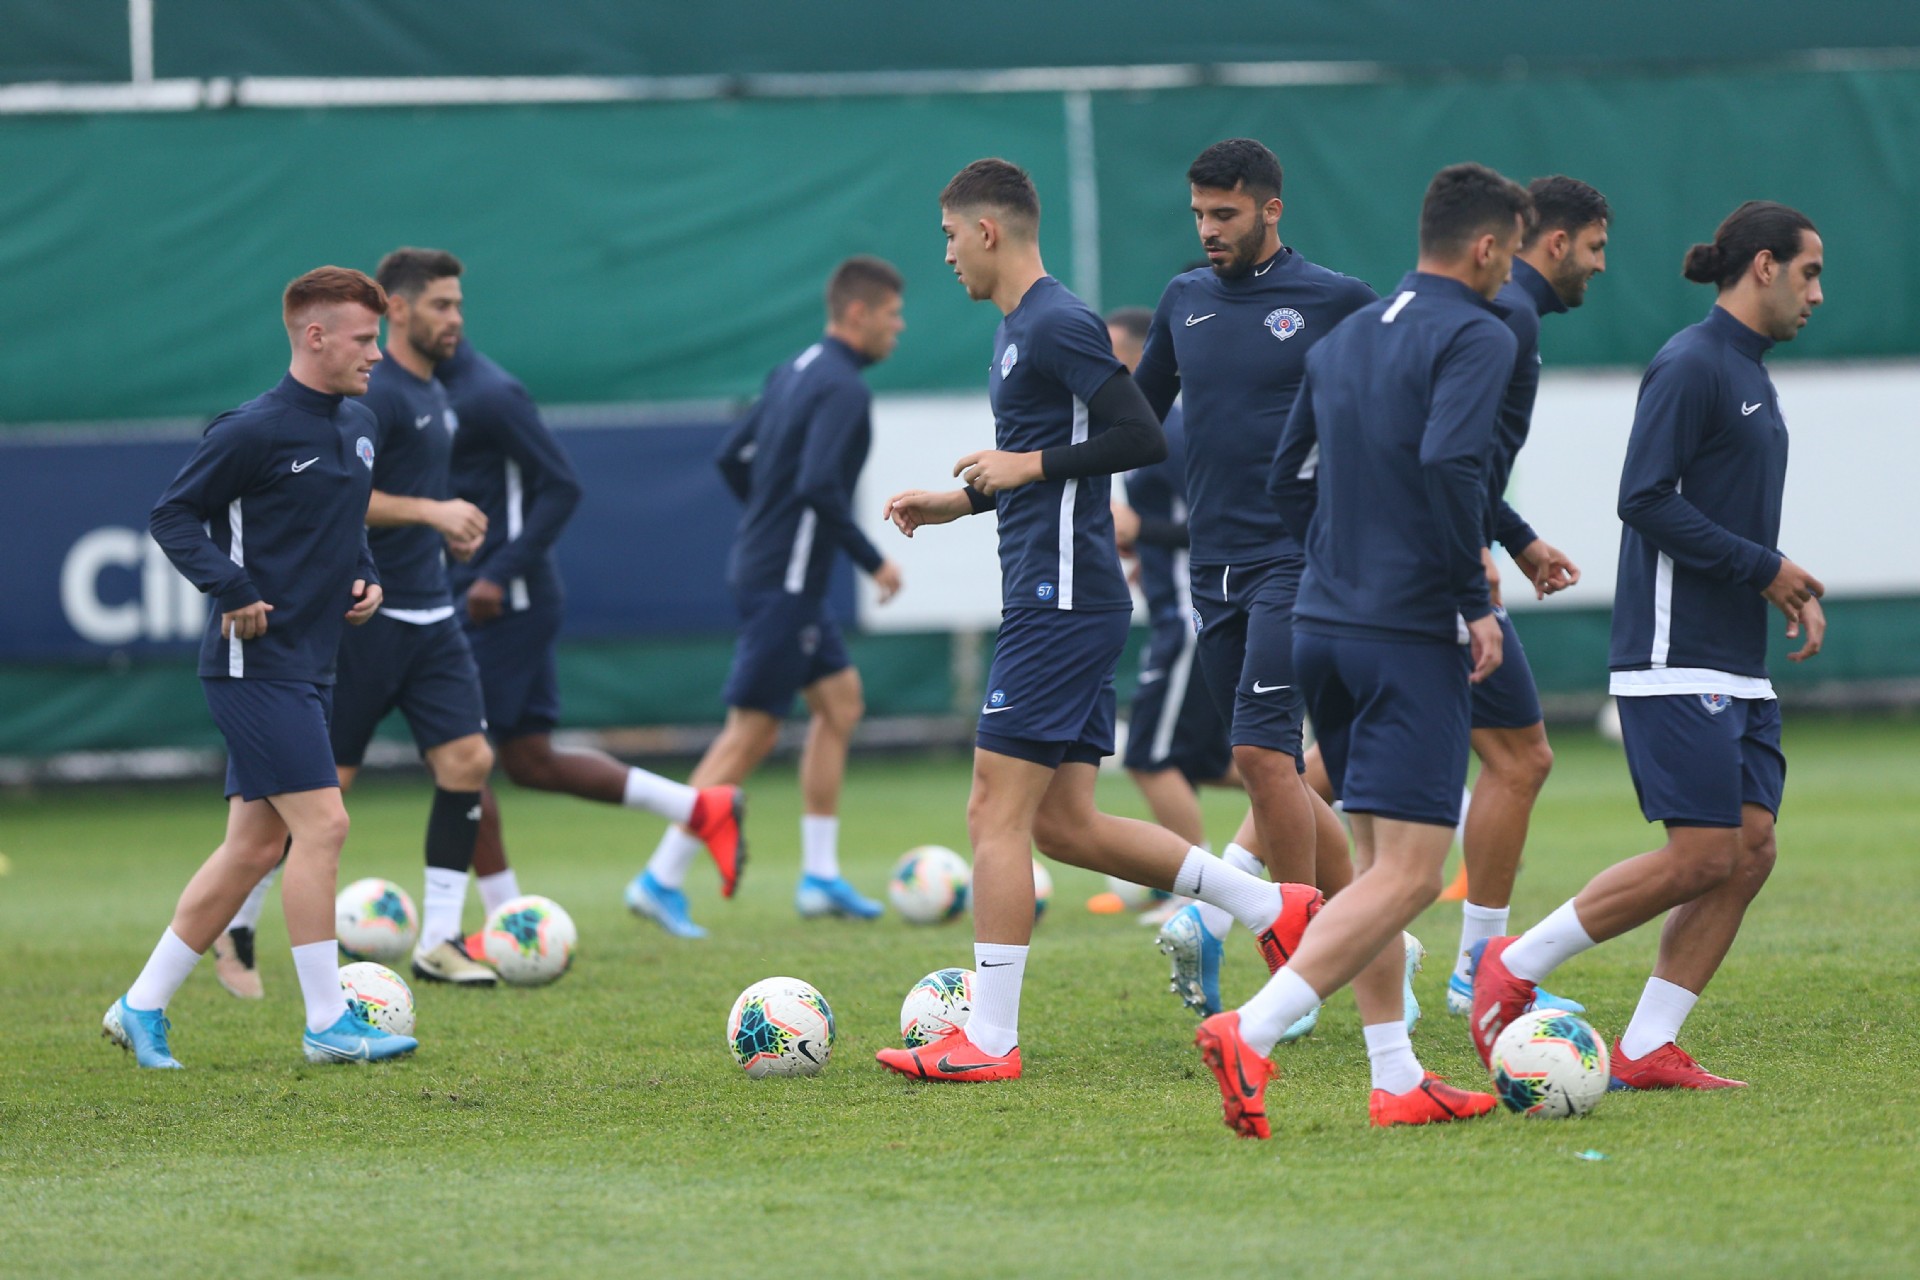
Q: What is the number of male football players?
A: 10